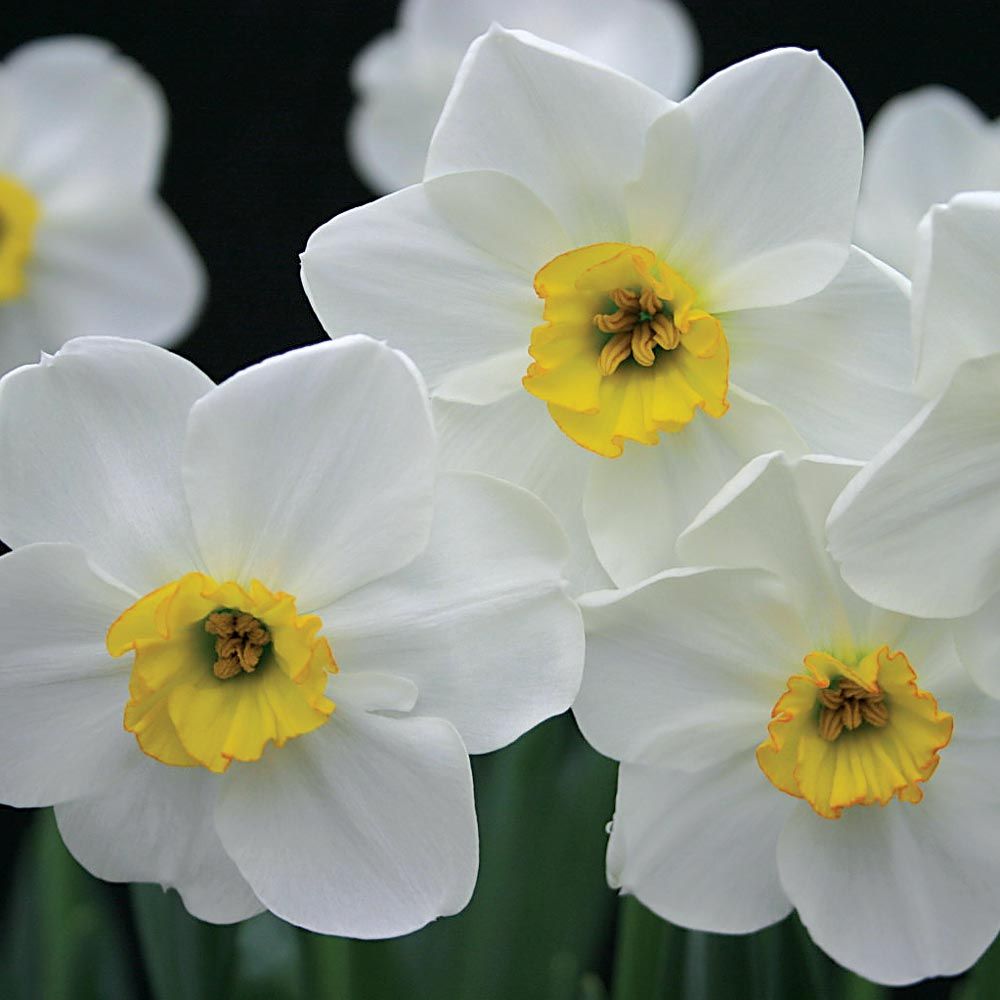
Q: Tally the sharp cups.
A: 3